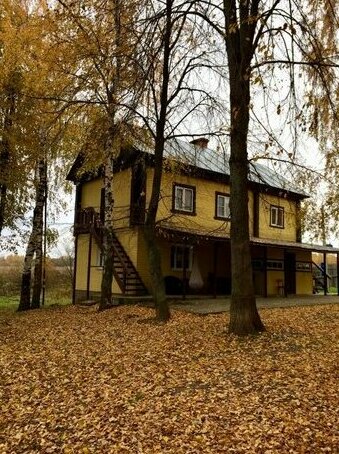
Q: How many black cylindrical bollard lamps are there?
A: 0